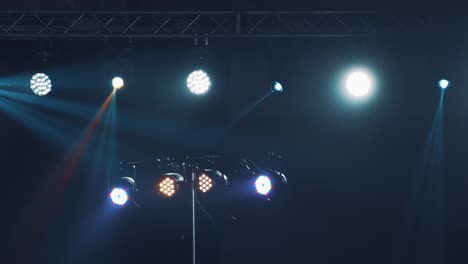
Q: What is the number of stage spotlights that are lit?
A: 10